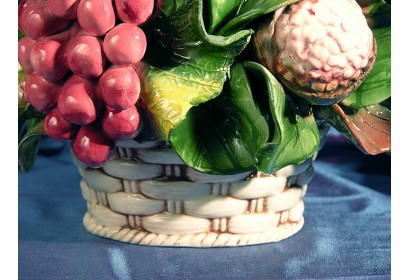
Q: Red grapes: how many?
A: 14